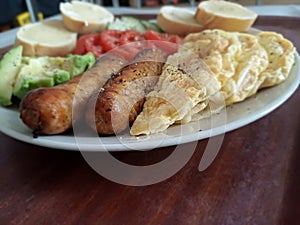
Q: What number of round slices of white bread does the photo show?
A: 4